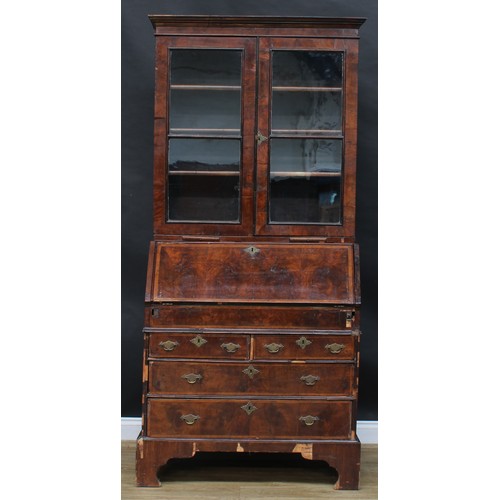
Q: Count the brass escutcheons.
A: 6